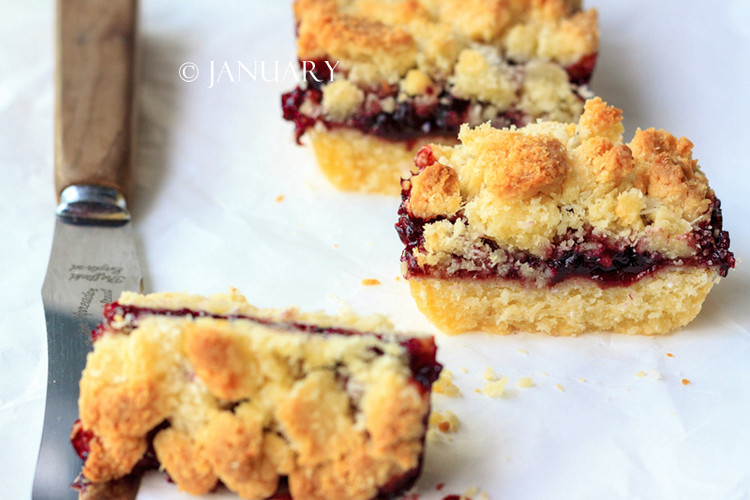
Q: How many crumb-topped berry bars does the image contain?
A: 3